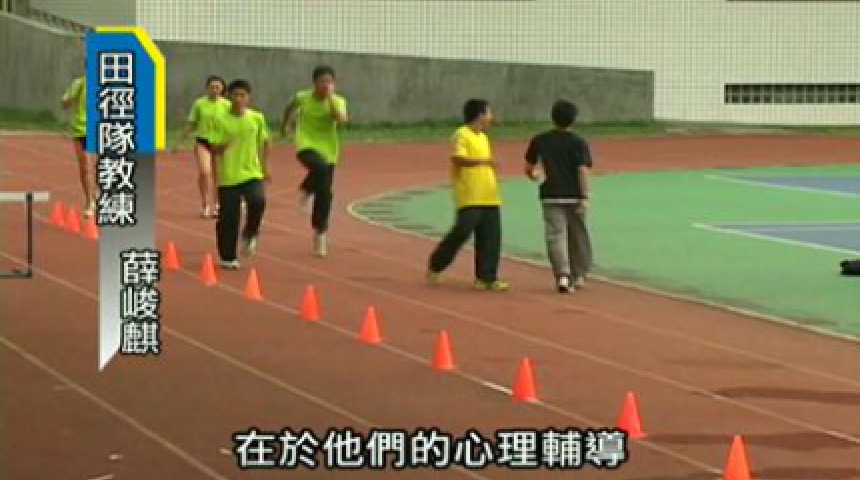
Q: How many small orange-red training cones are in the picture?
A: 12